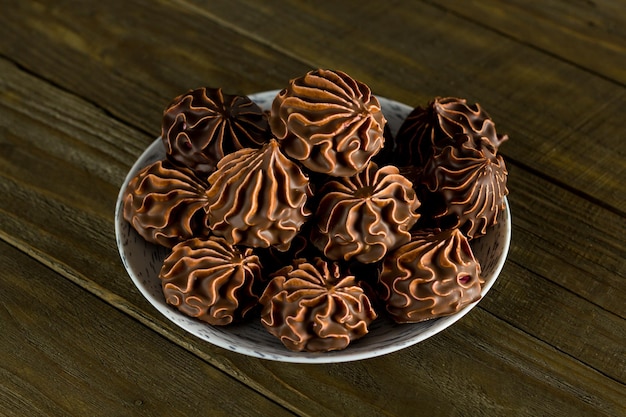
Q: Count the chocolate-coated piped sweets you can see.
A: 10